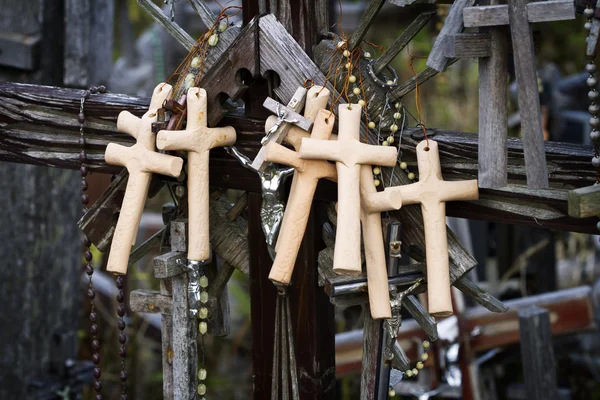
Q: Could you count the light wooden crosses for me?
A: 8